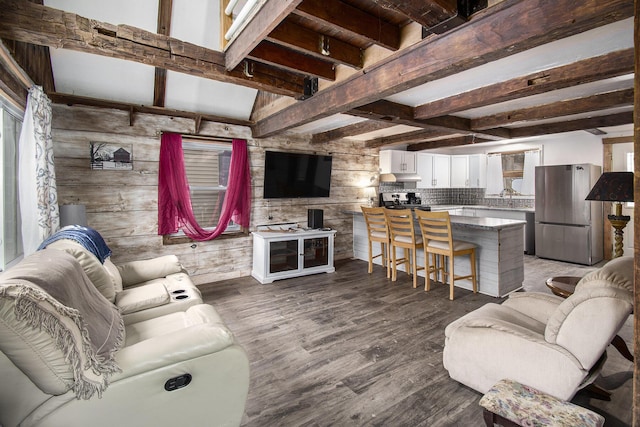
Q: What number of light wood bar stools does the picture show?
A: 3